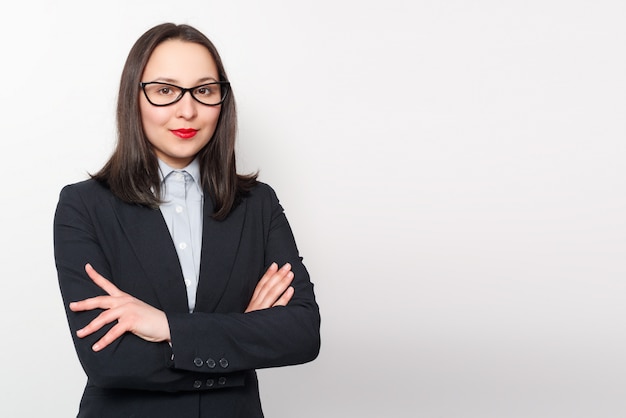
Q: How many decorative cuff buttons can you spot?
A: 6